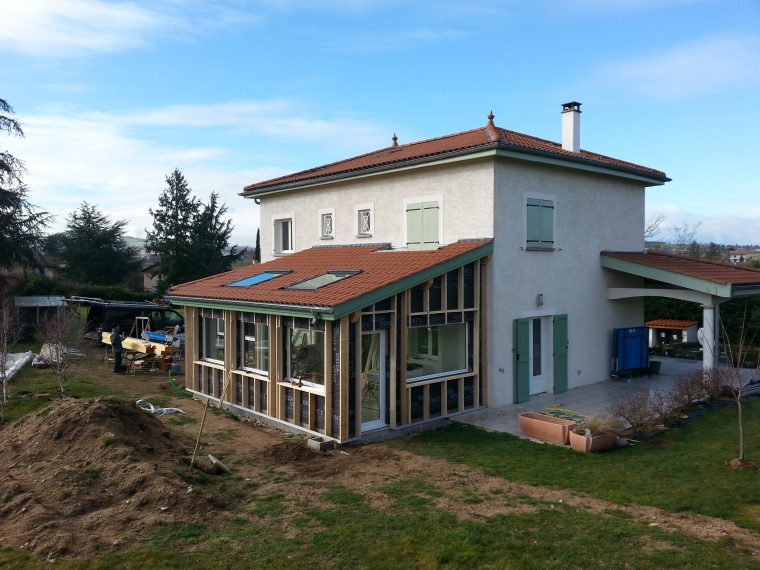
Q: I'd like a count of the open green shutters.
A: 2